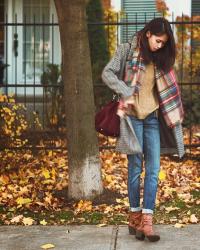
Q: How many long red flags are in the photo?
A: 0